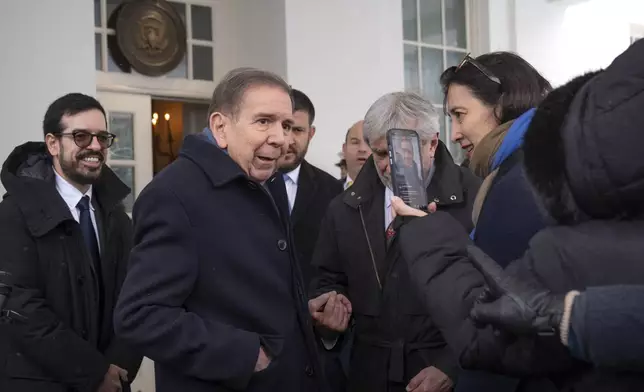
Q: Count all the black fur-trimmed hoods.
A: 1